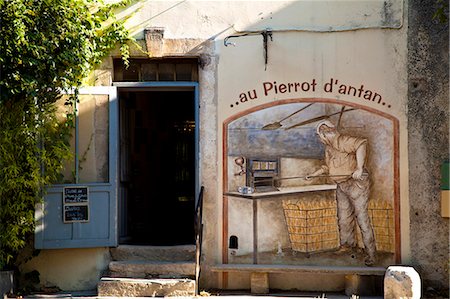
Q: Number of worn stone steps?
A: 3